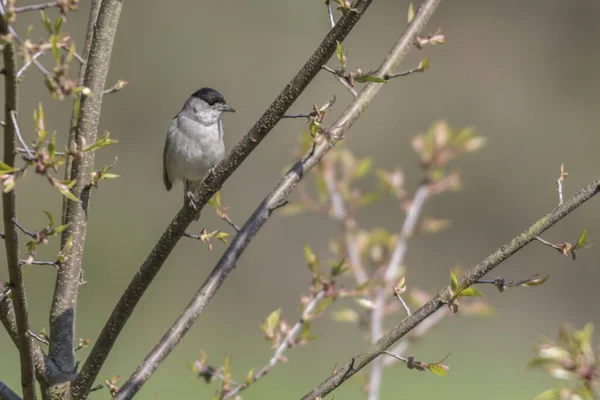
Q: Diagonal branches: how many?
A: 3